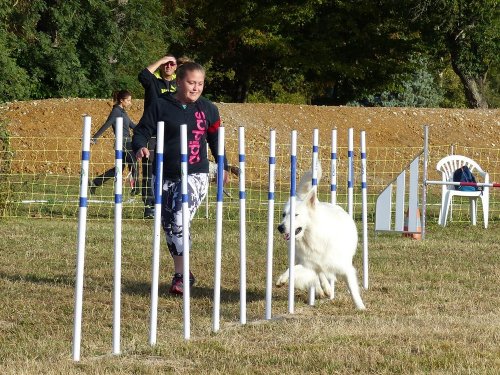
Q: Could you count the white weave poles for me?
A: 12